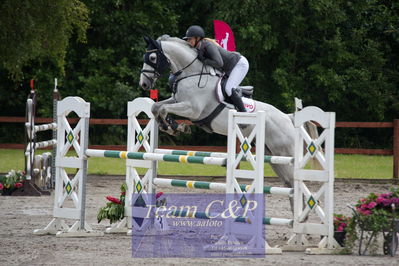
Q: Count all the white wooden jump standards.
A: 4